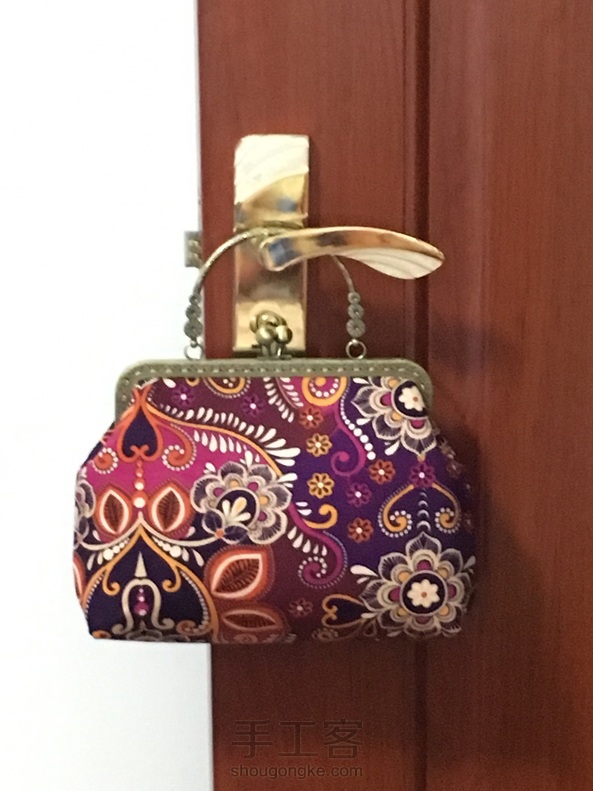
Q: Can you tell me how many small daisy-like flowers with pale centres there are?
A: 10